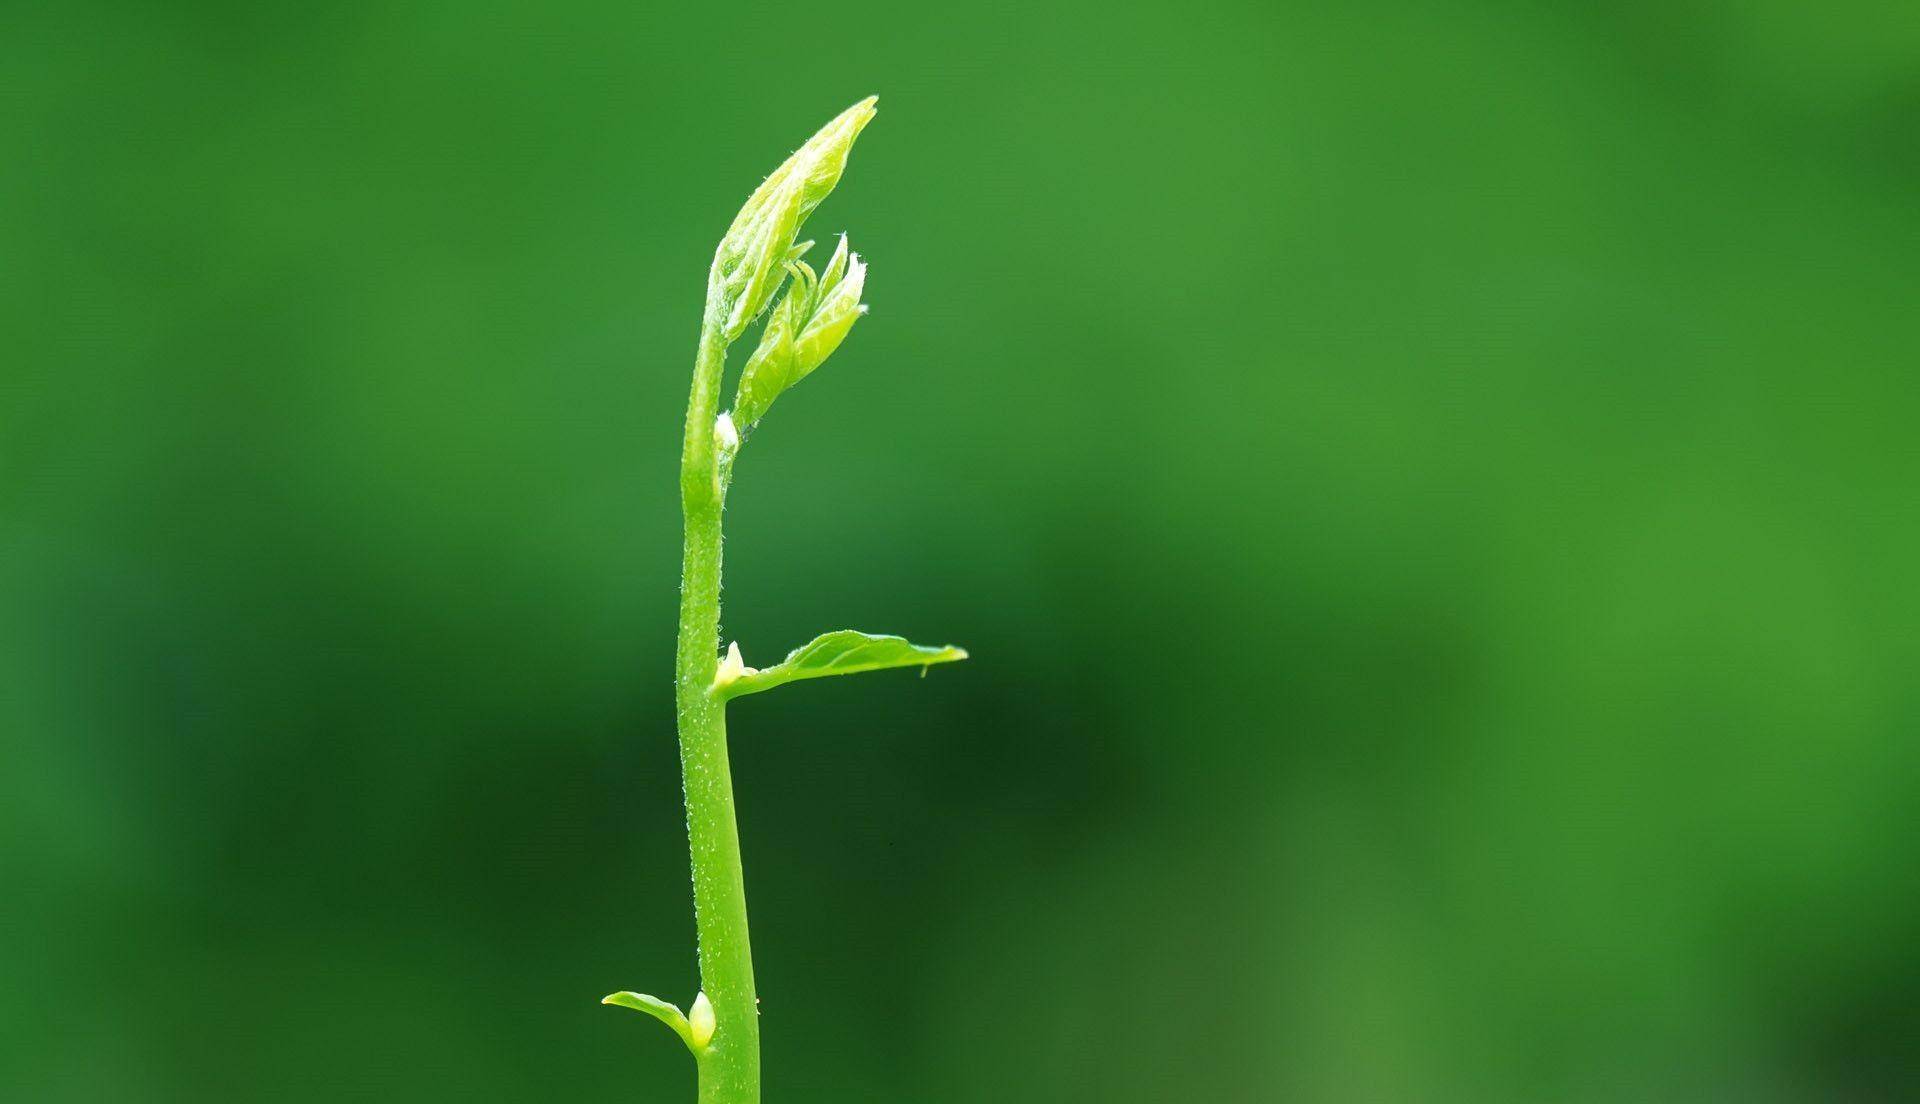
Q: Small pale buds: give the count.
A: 3